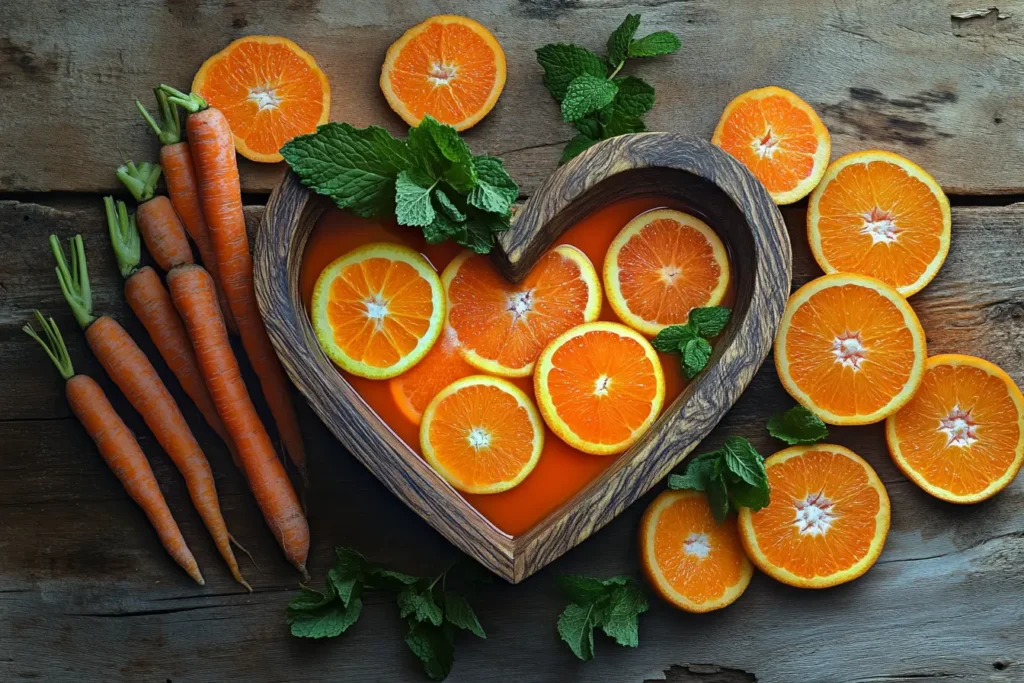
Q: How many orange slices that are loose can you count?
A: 8